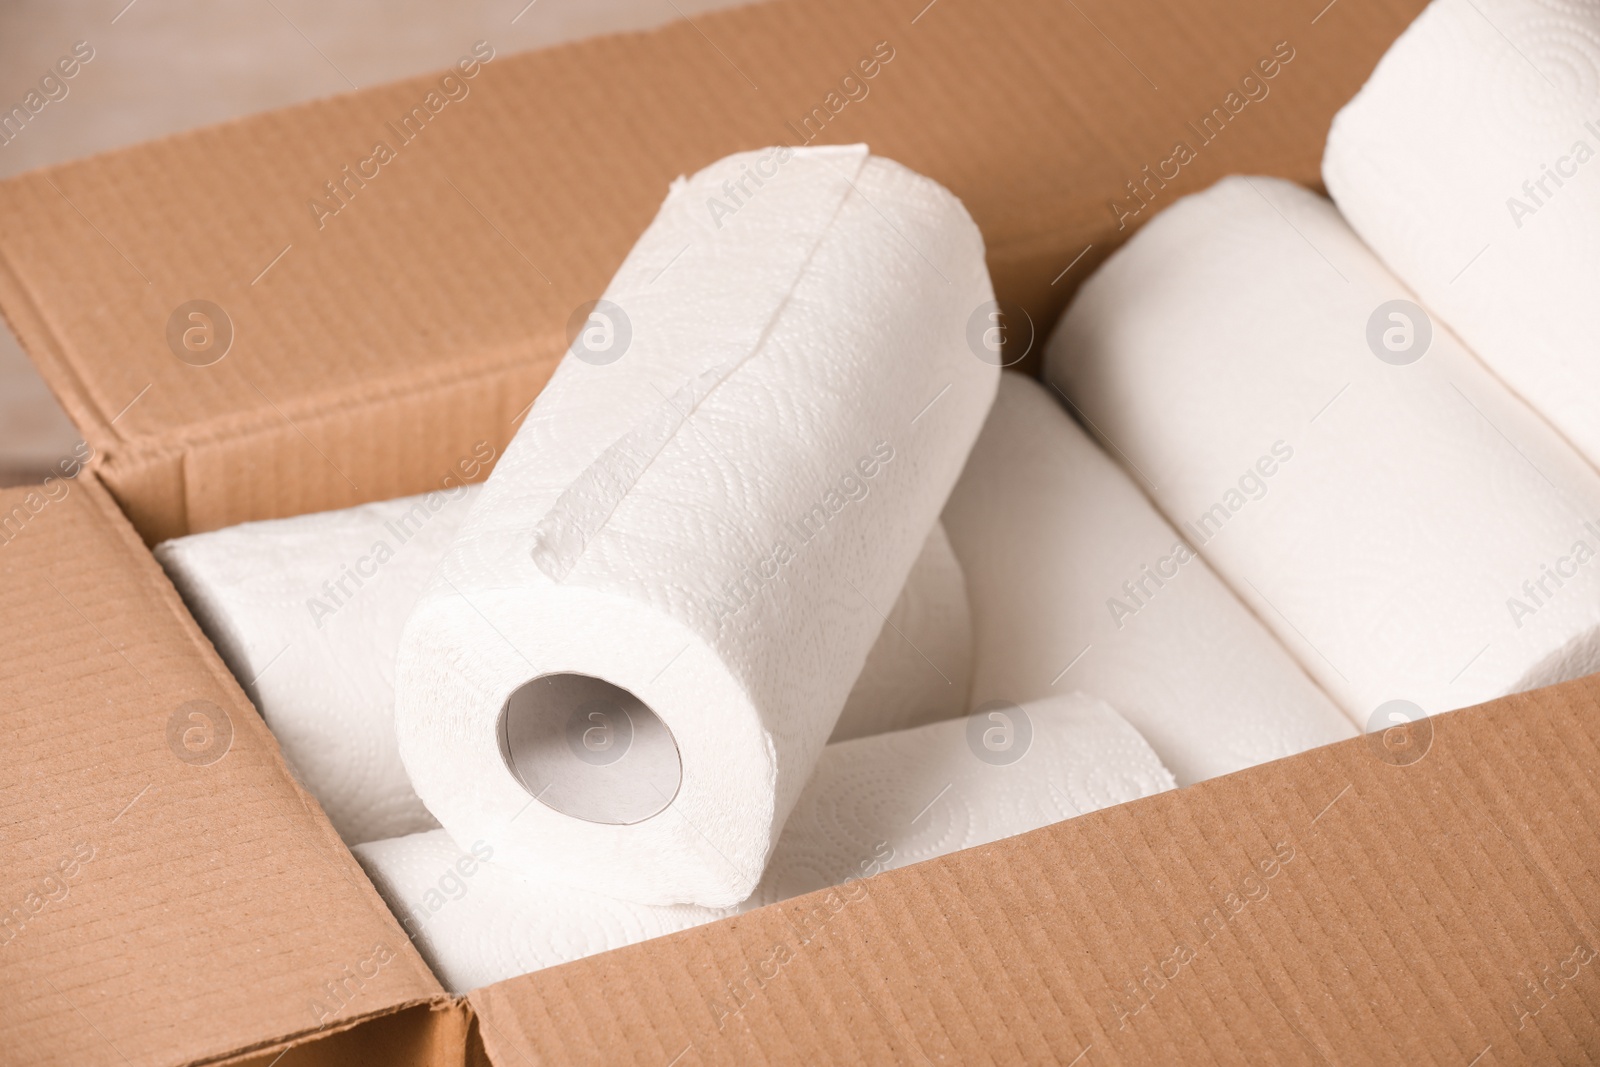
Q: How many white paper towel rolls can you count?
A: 6